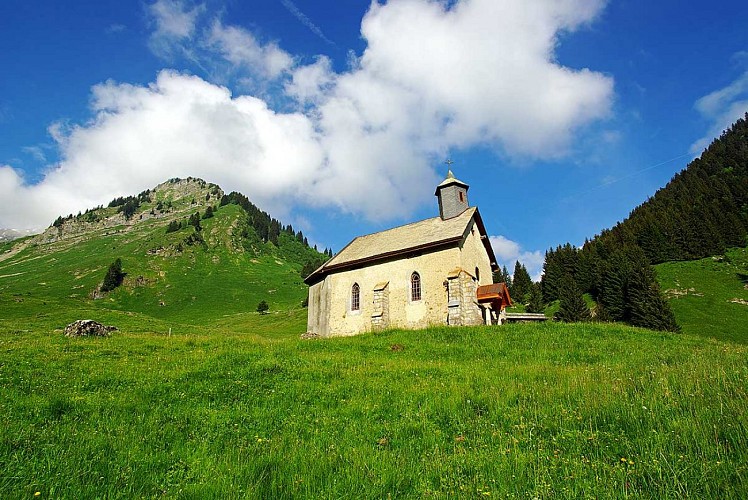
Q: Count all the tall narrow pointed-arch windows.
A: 2